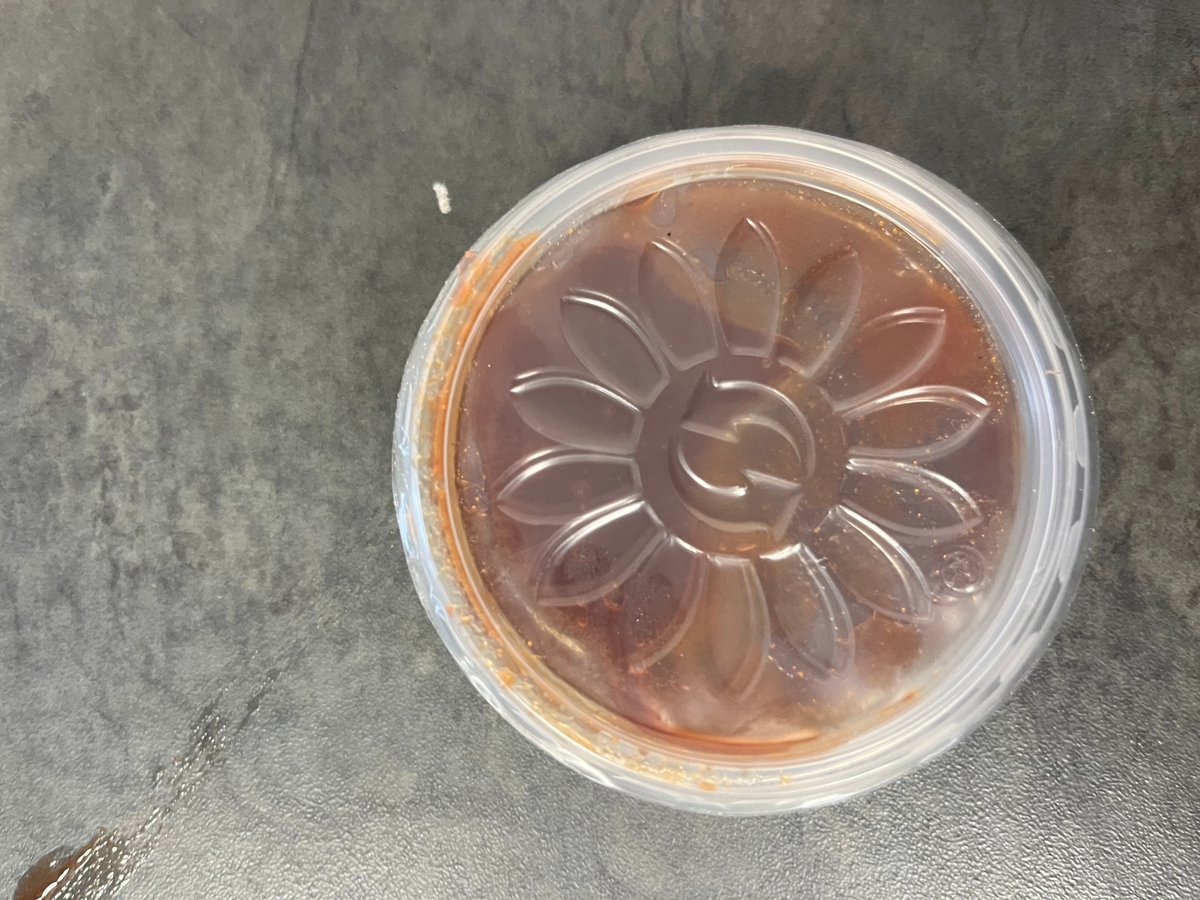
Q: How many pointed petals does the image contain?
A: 14